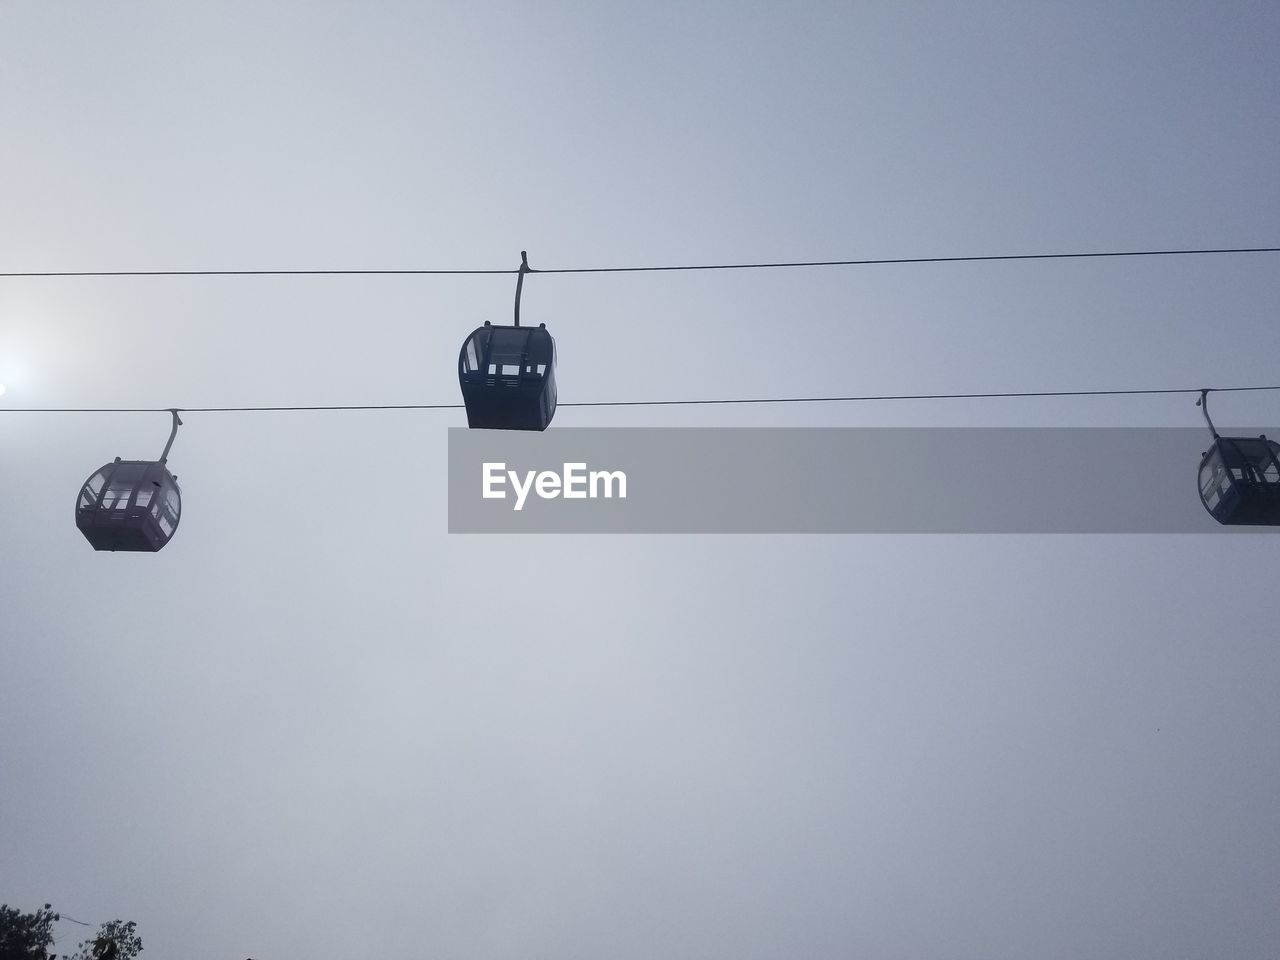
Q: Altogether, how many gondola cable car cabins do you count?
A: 3